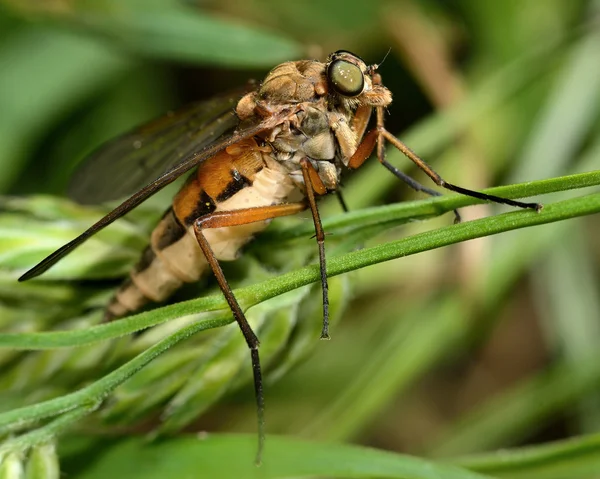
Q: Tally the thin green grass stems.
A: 2